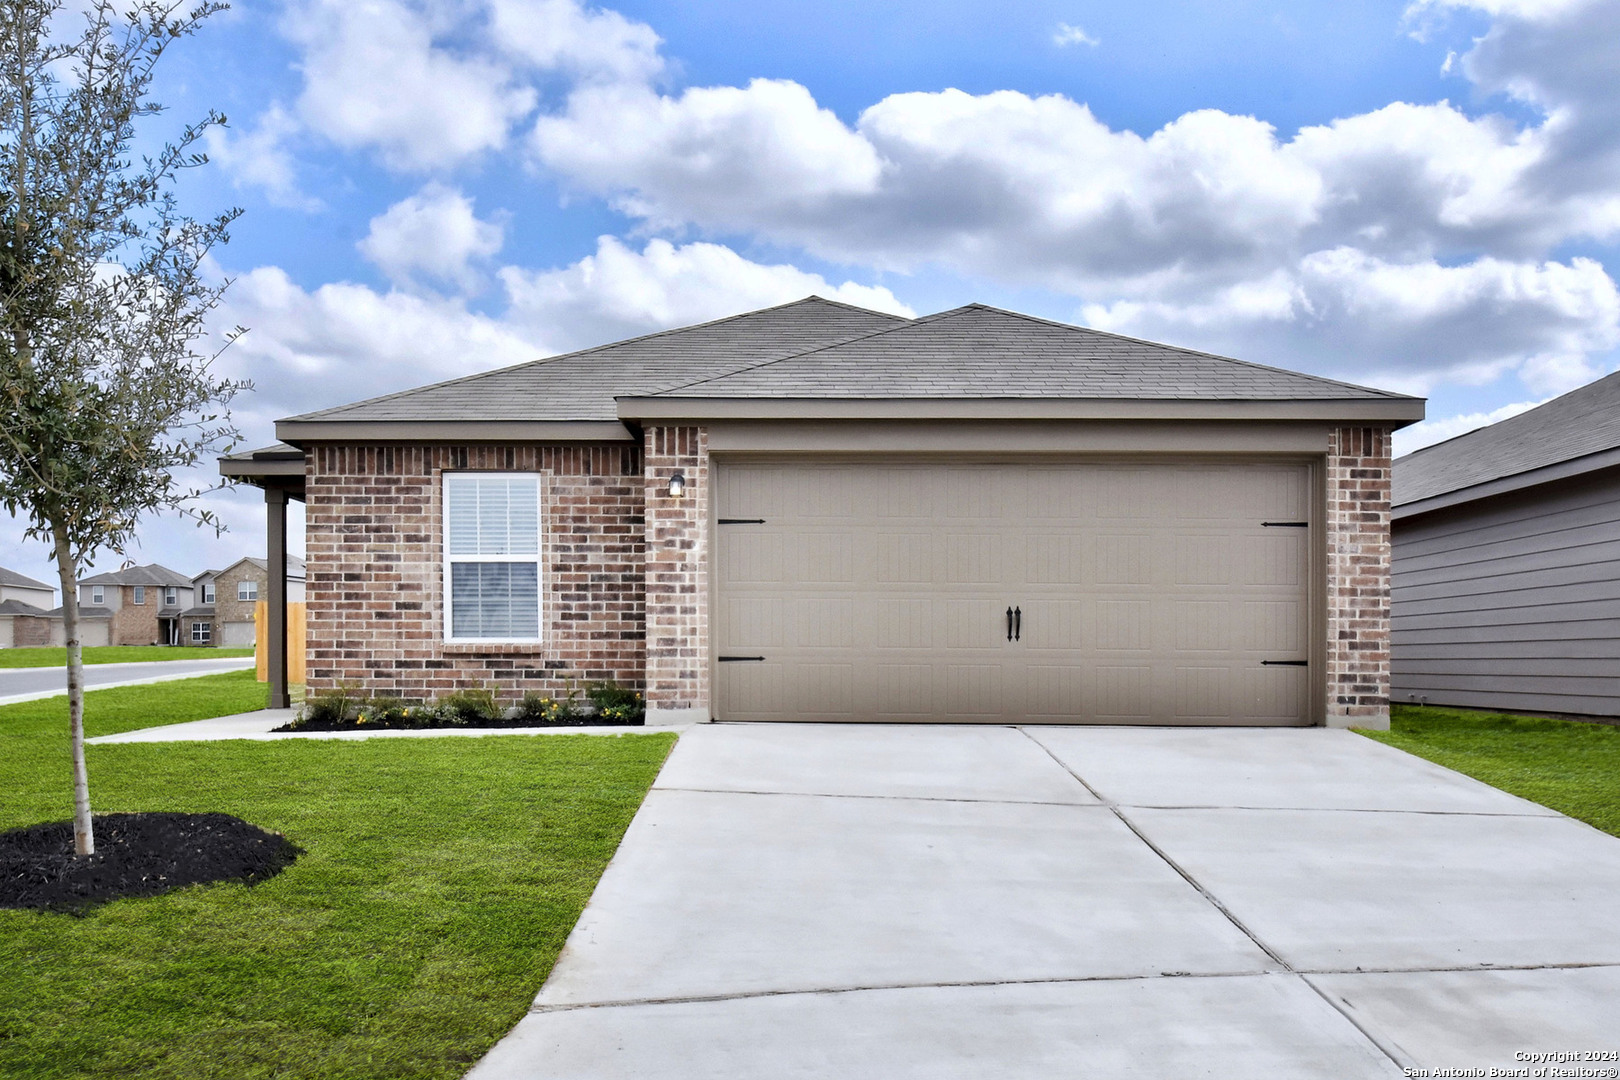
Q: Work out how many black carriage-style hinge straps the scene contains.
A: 4